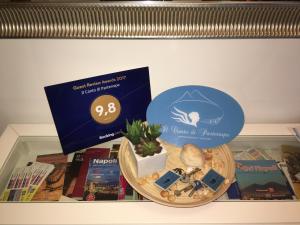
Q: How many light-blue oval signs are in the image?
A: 1